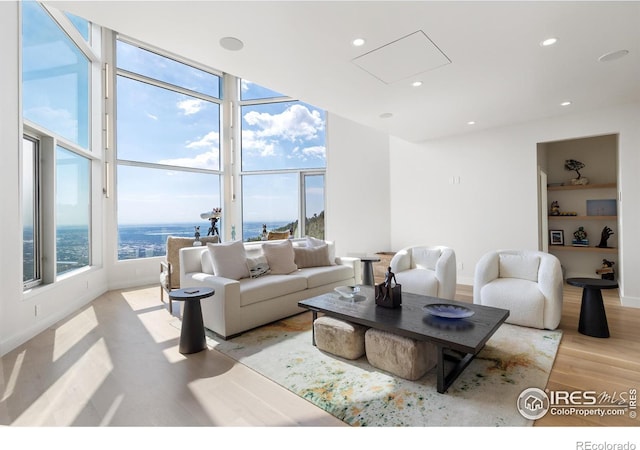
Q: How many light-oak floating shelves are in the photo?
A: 3